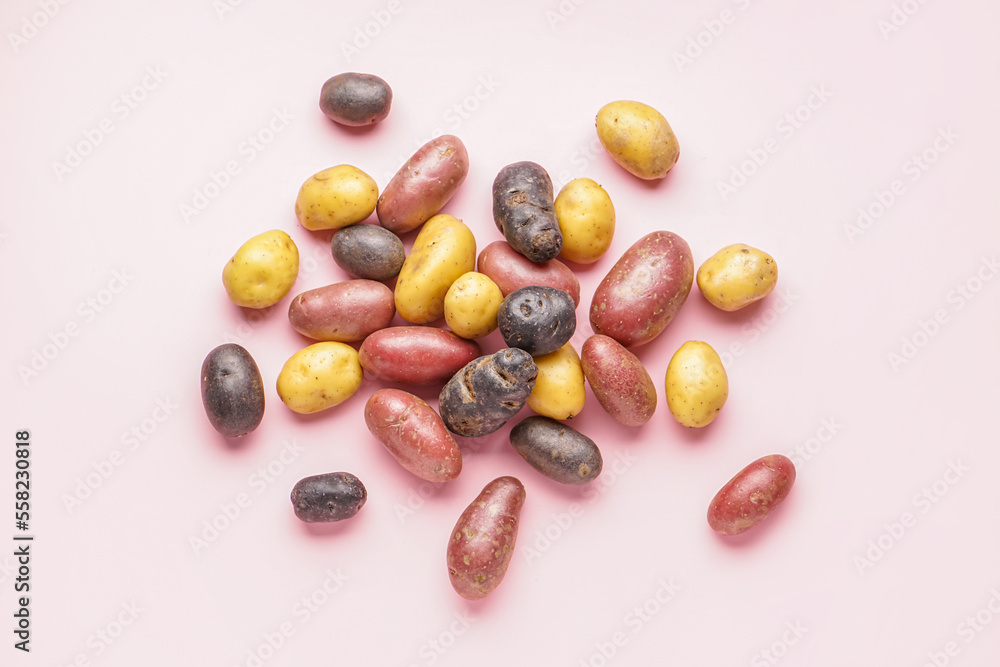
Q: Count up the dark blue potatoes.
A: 8